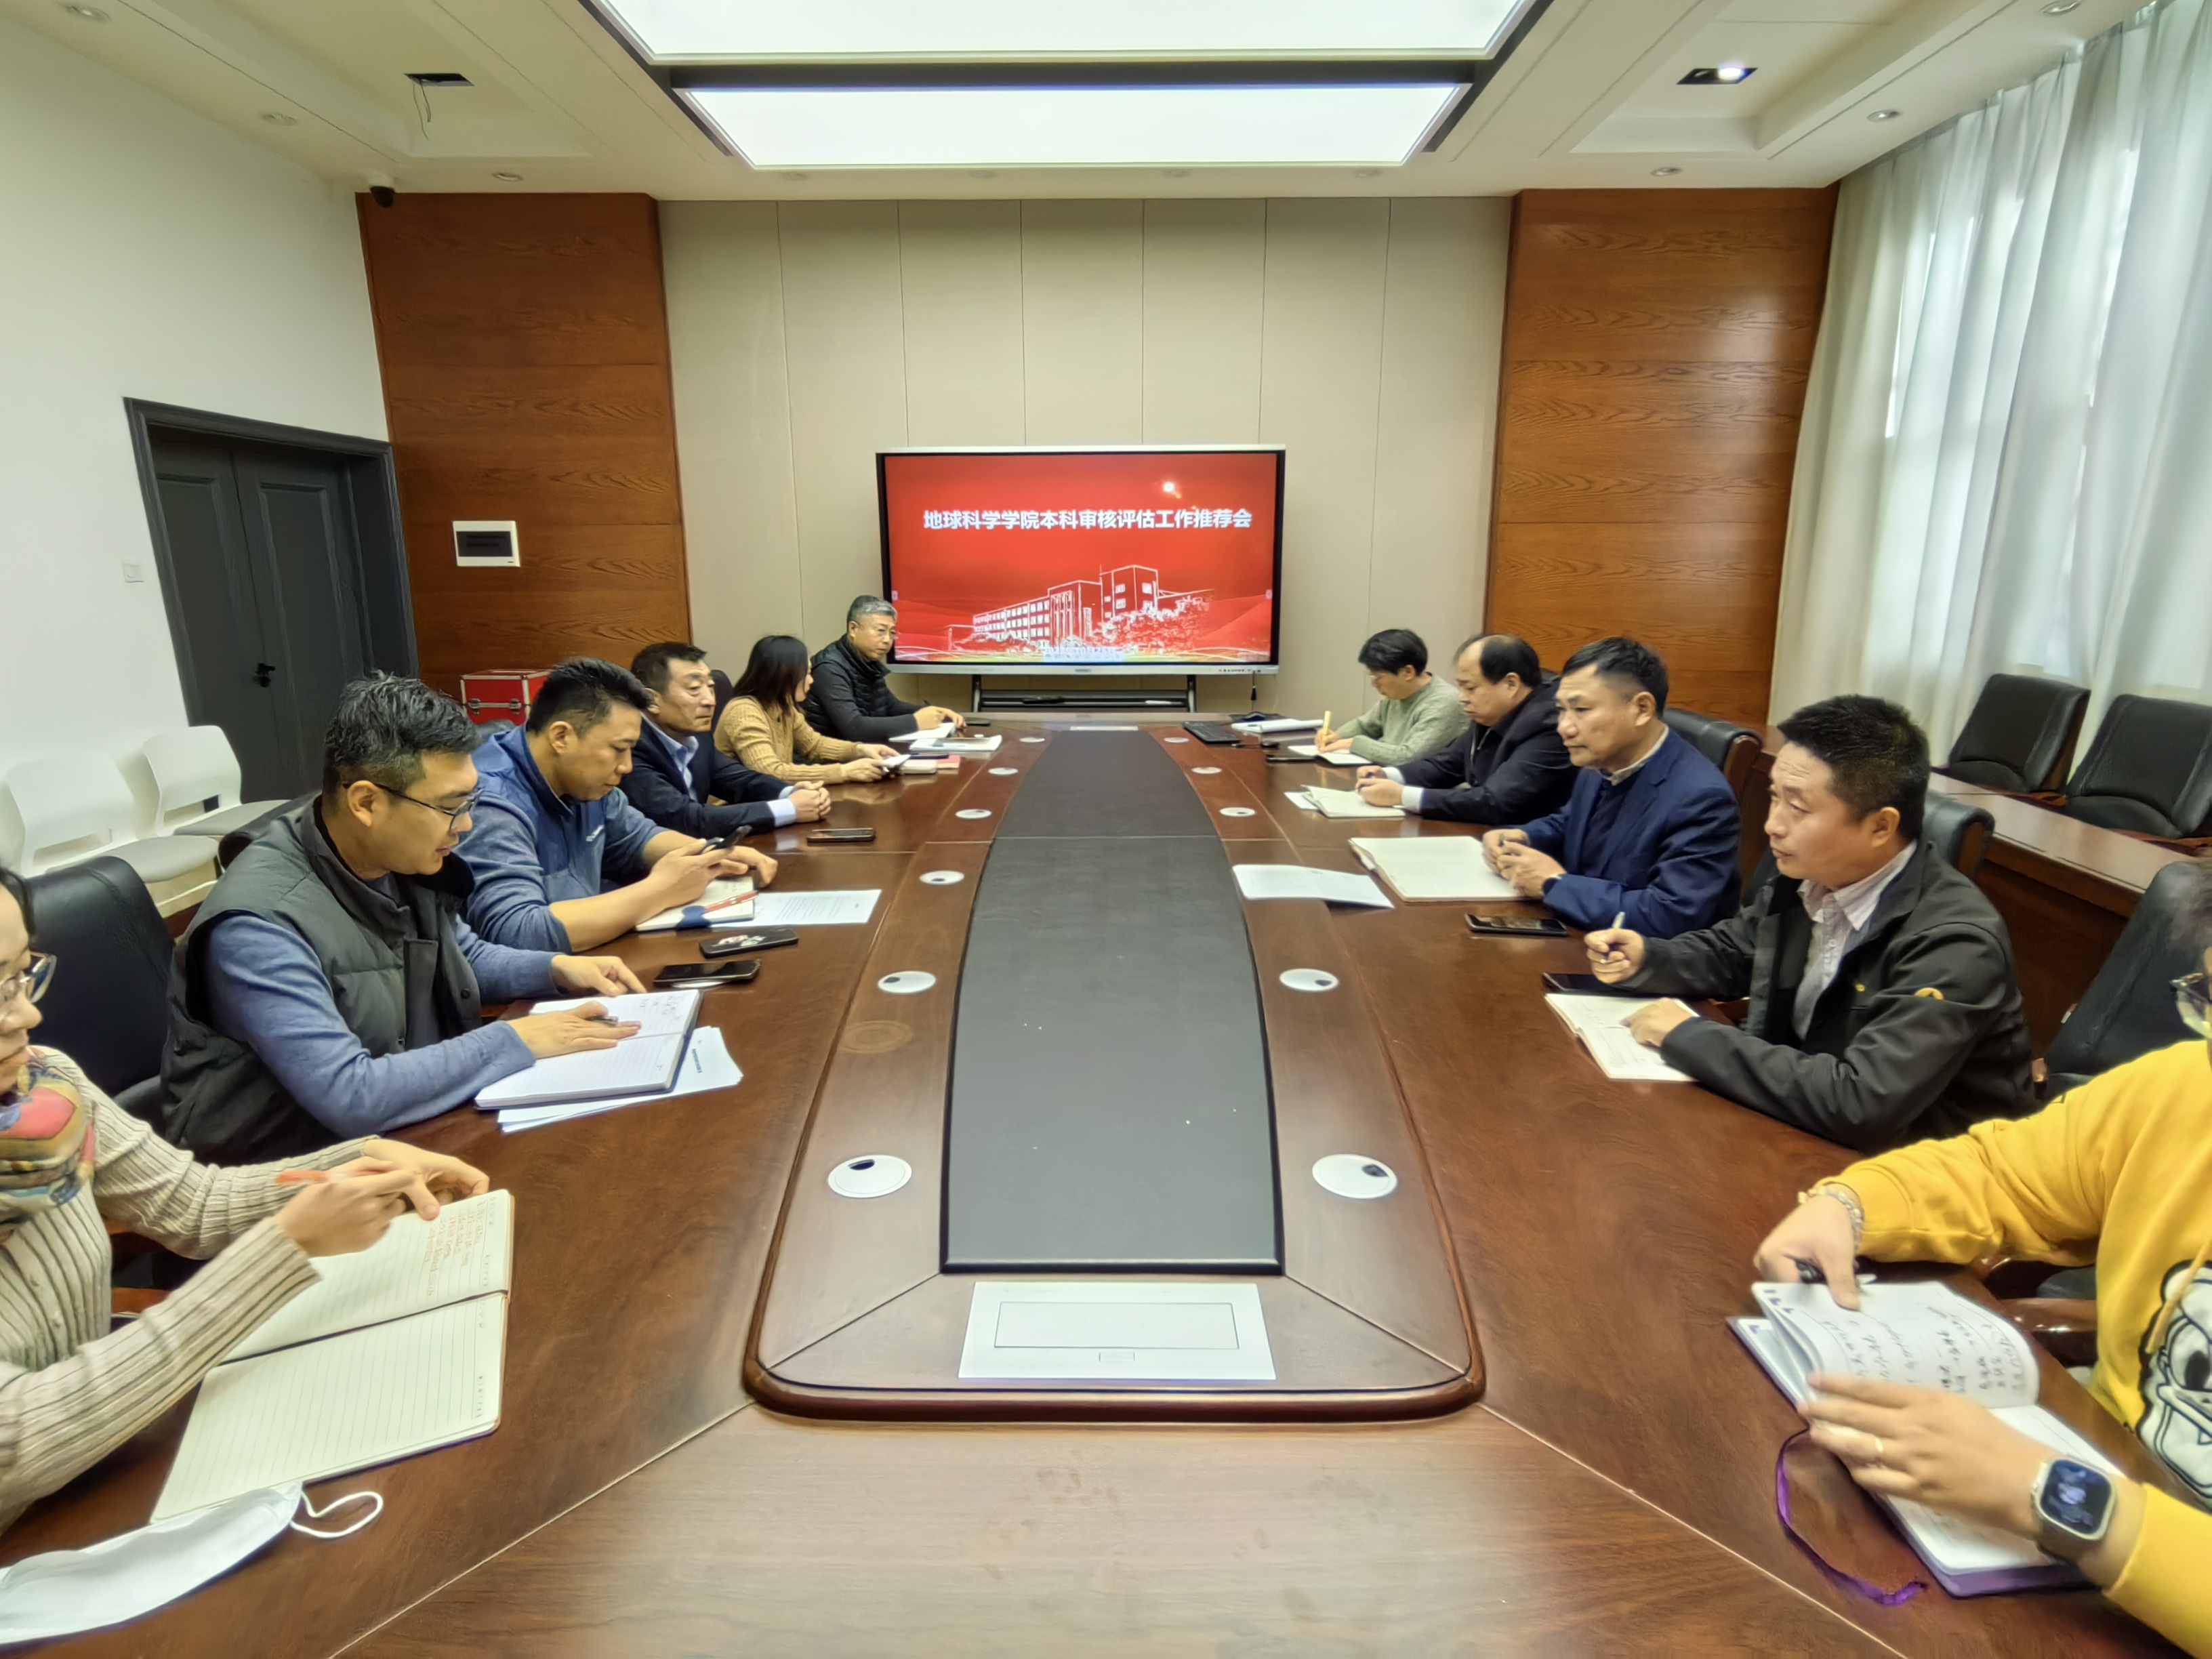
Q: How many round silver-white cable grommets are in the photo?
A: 11